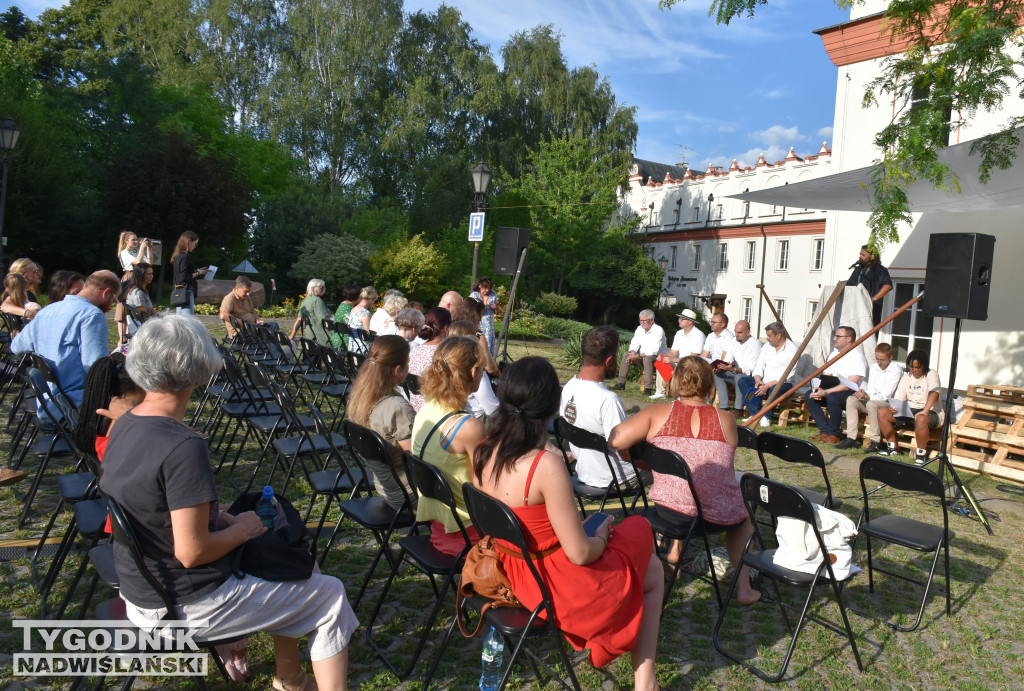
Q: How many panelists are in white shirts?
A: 7